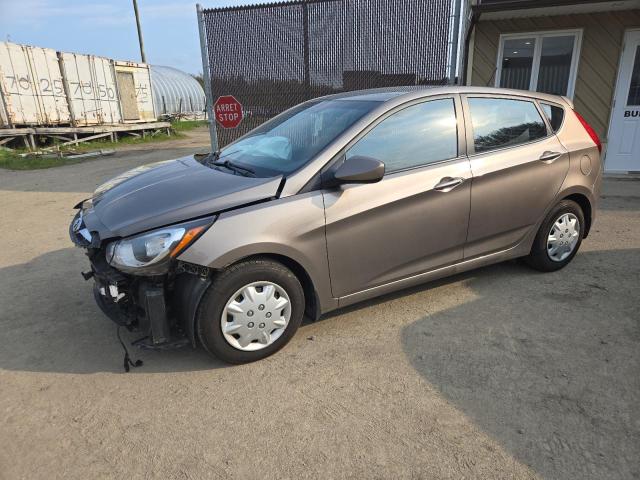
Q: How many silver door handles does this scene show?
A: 2